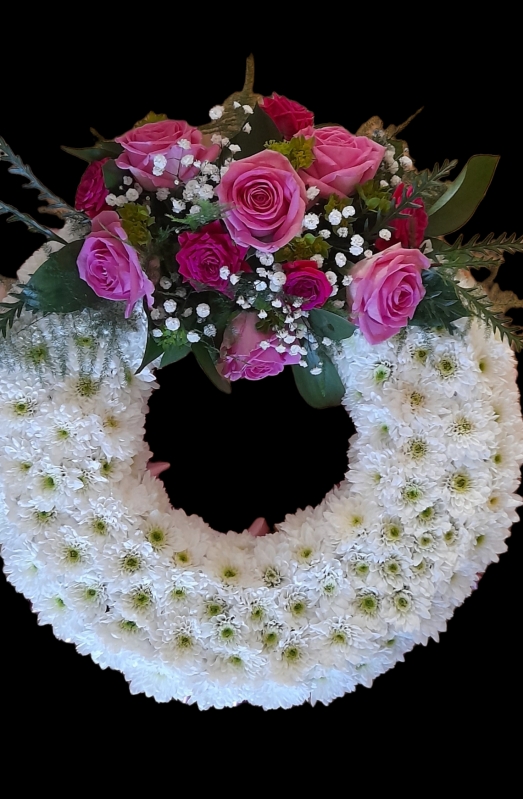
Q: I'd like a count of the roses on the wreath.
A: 11